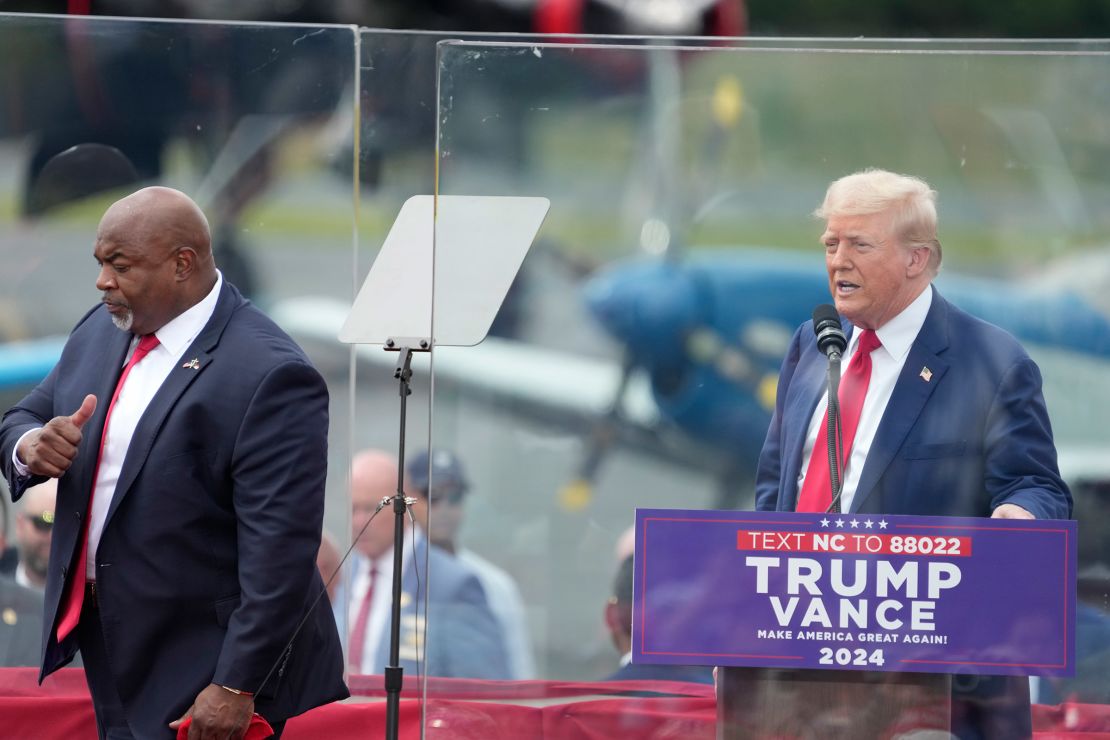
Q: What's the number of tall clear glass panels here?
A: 3